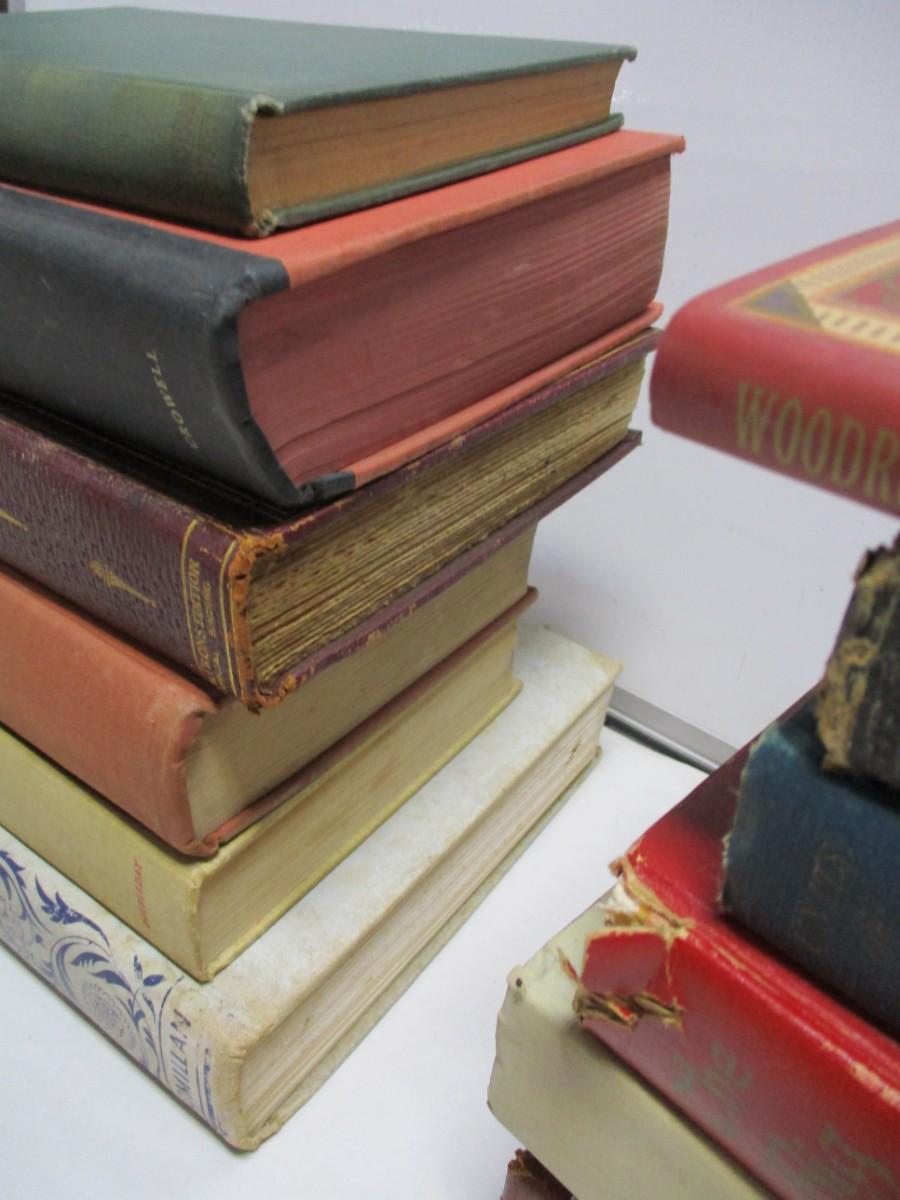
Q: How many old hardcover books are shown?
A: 12